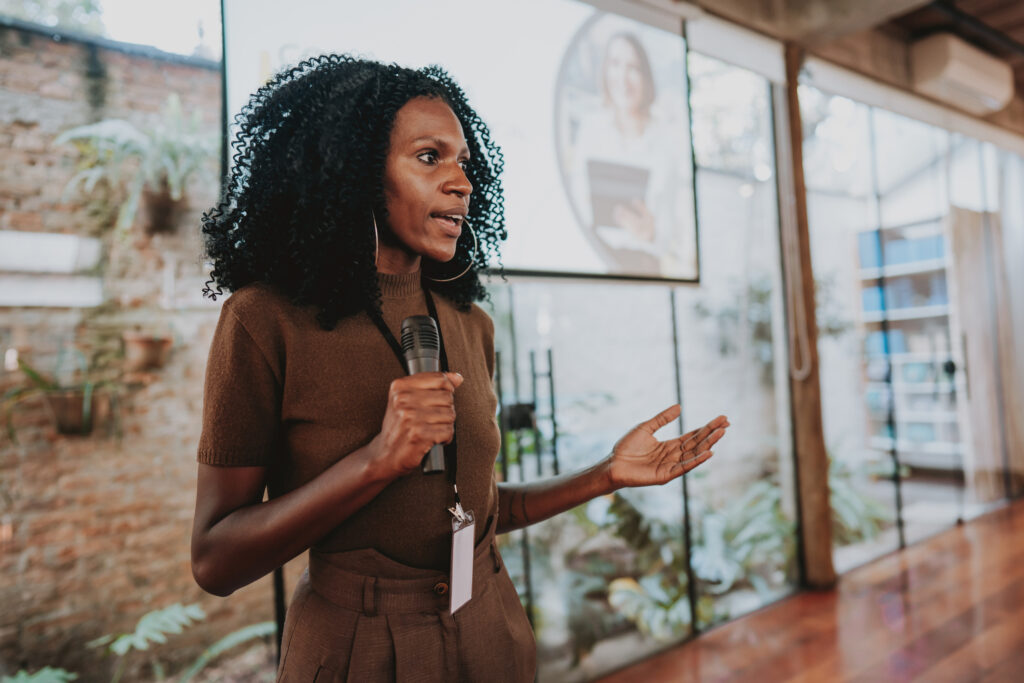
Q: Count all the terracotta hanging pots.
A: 3